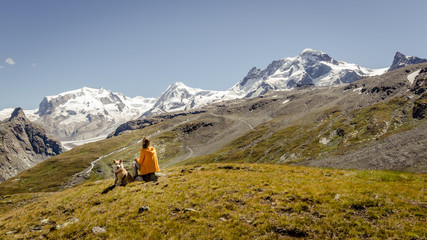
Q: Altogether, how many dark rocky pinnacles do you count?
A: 2